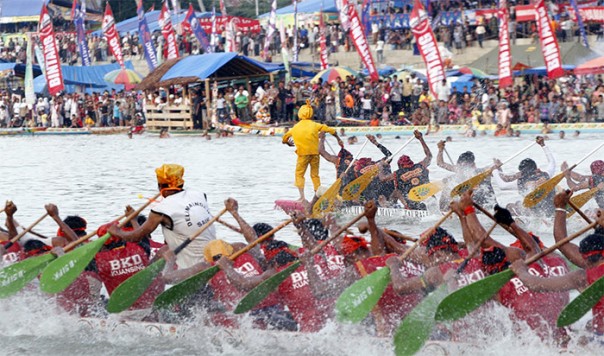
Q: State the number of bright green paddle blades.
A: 9